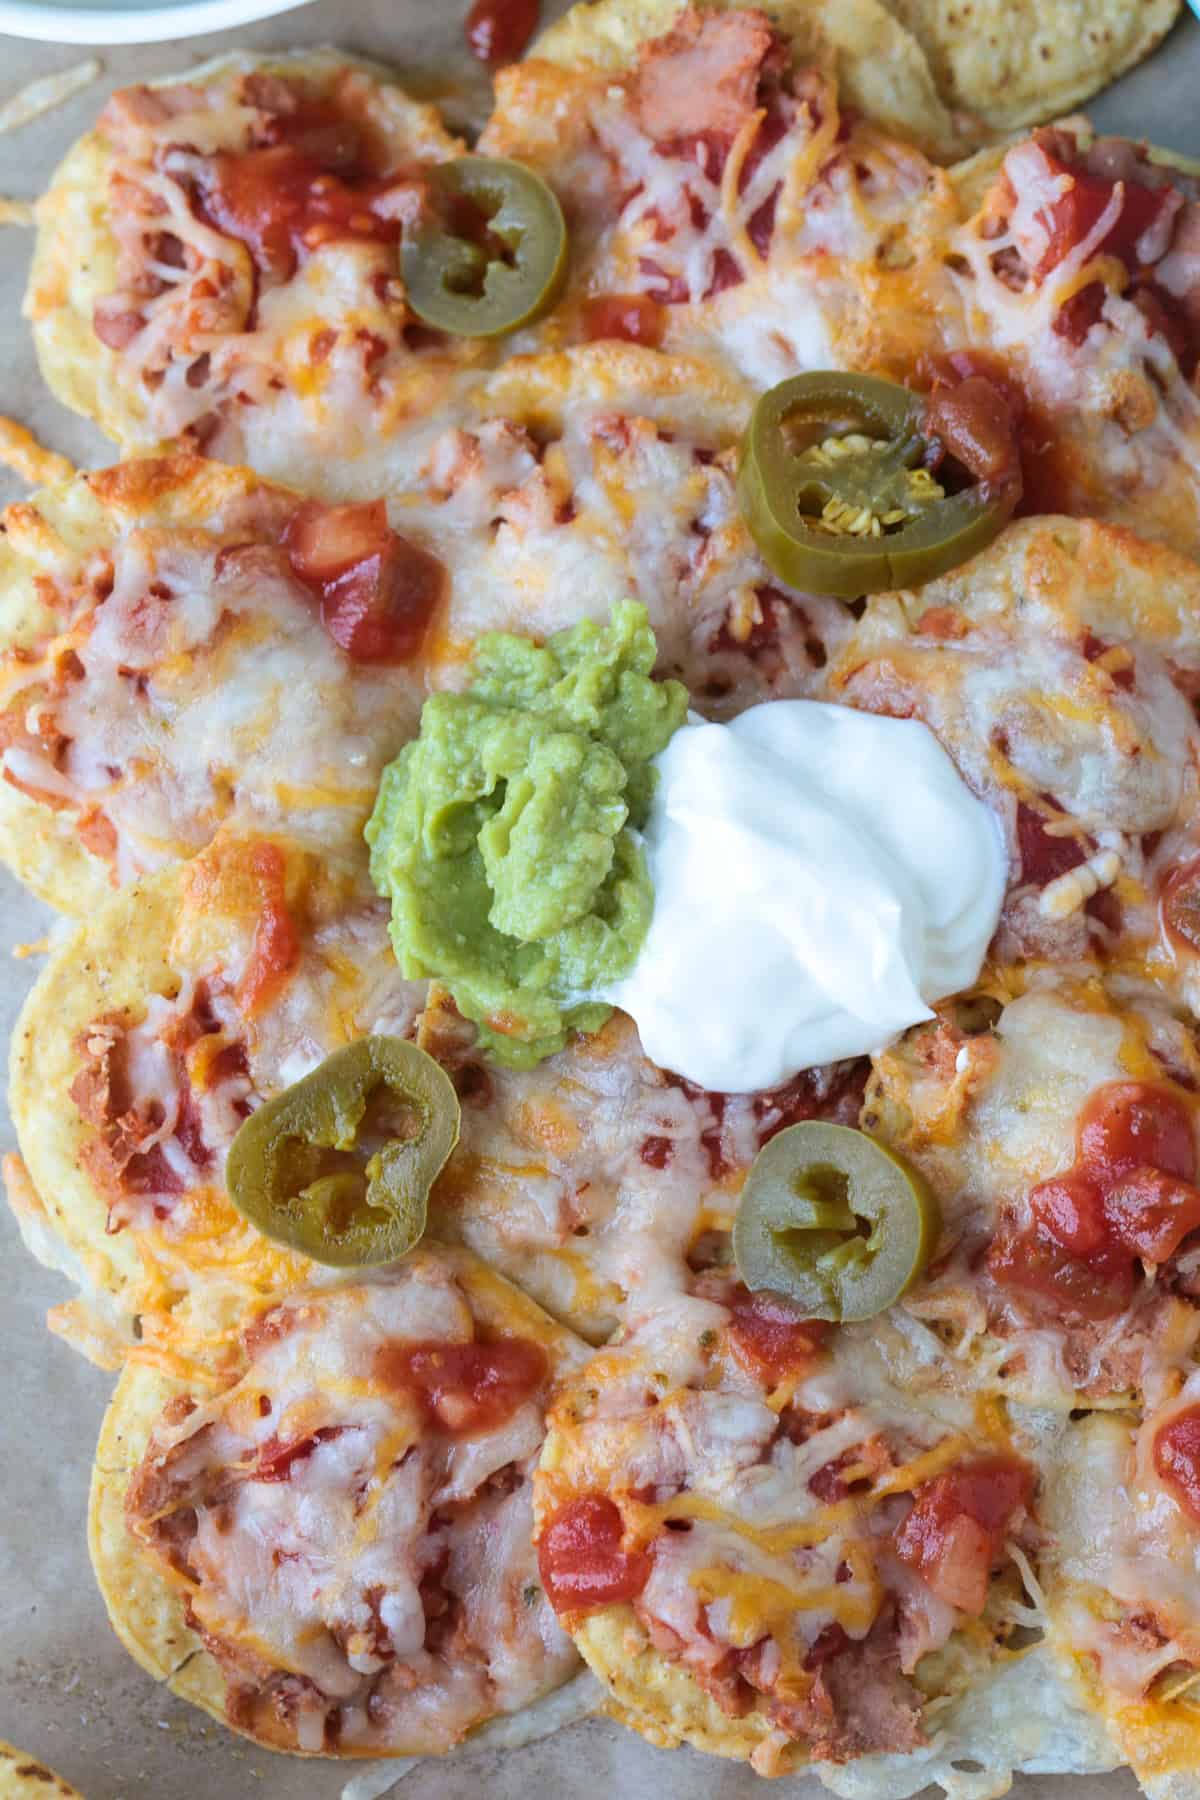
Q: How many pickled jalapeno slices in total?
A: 4